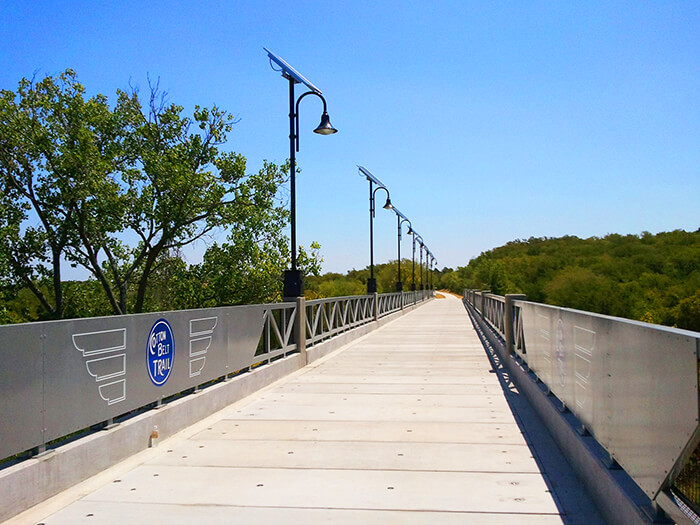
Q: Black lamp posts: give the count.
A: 7